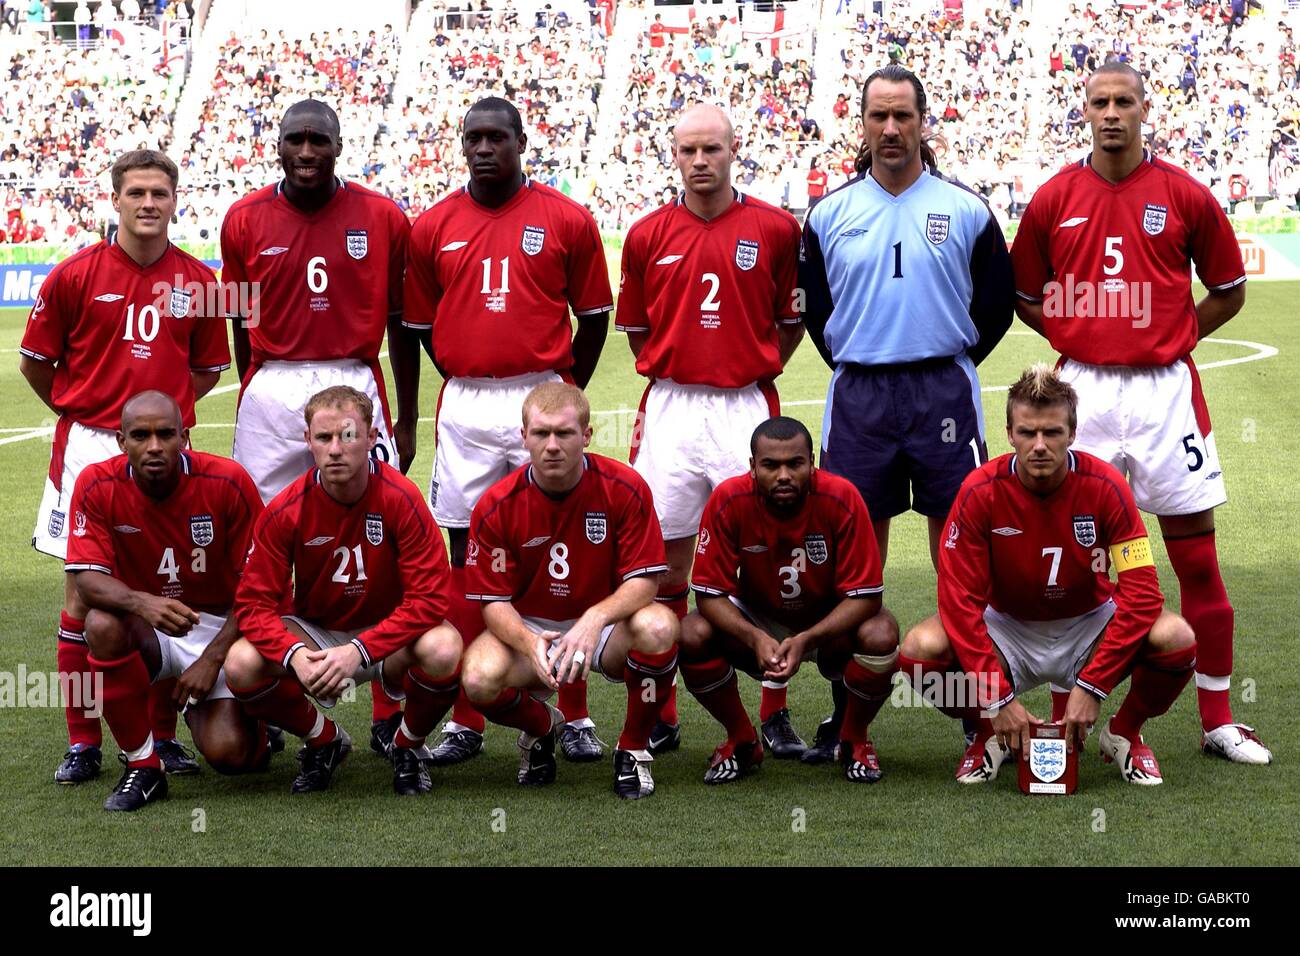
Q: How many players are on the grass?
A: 11